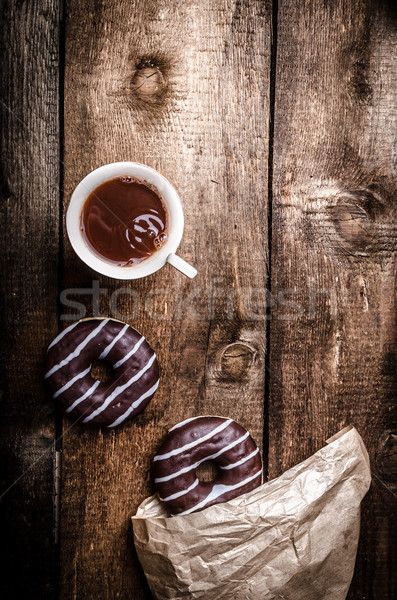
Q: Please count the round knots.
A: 3